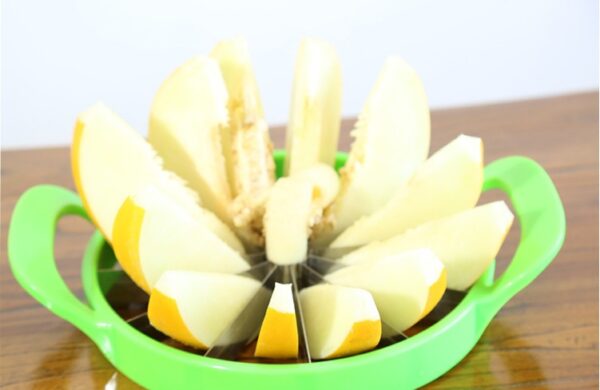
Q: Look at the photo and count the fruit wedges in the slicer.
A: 12